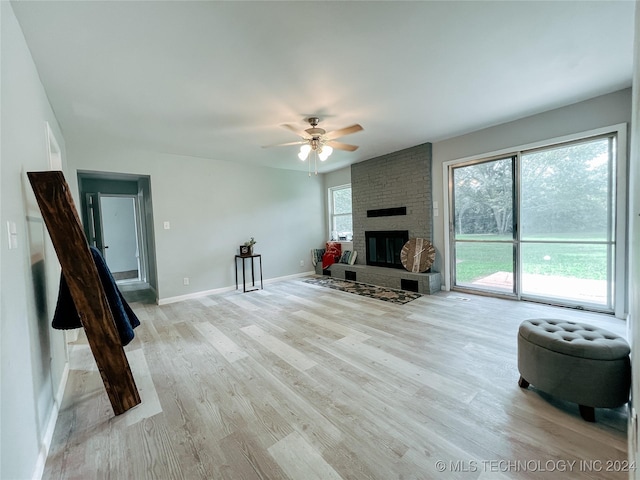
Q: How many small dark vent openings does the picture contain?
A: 3